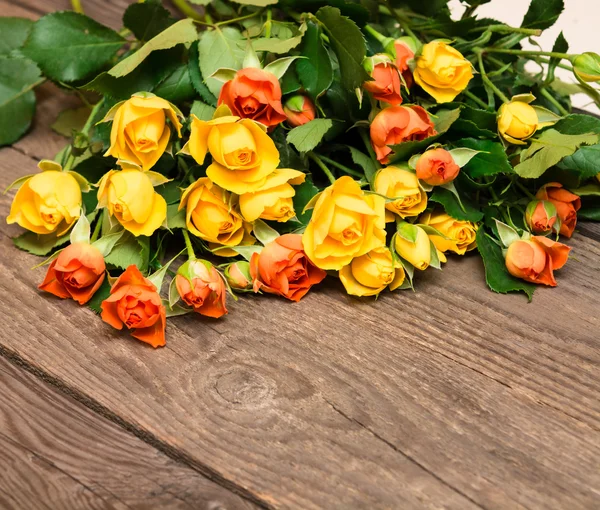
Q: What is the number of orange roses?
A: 14